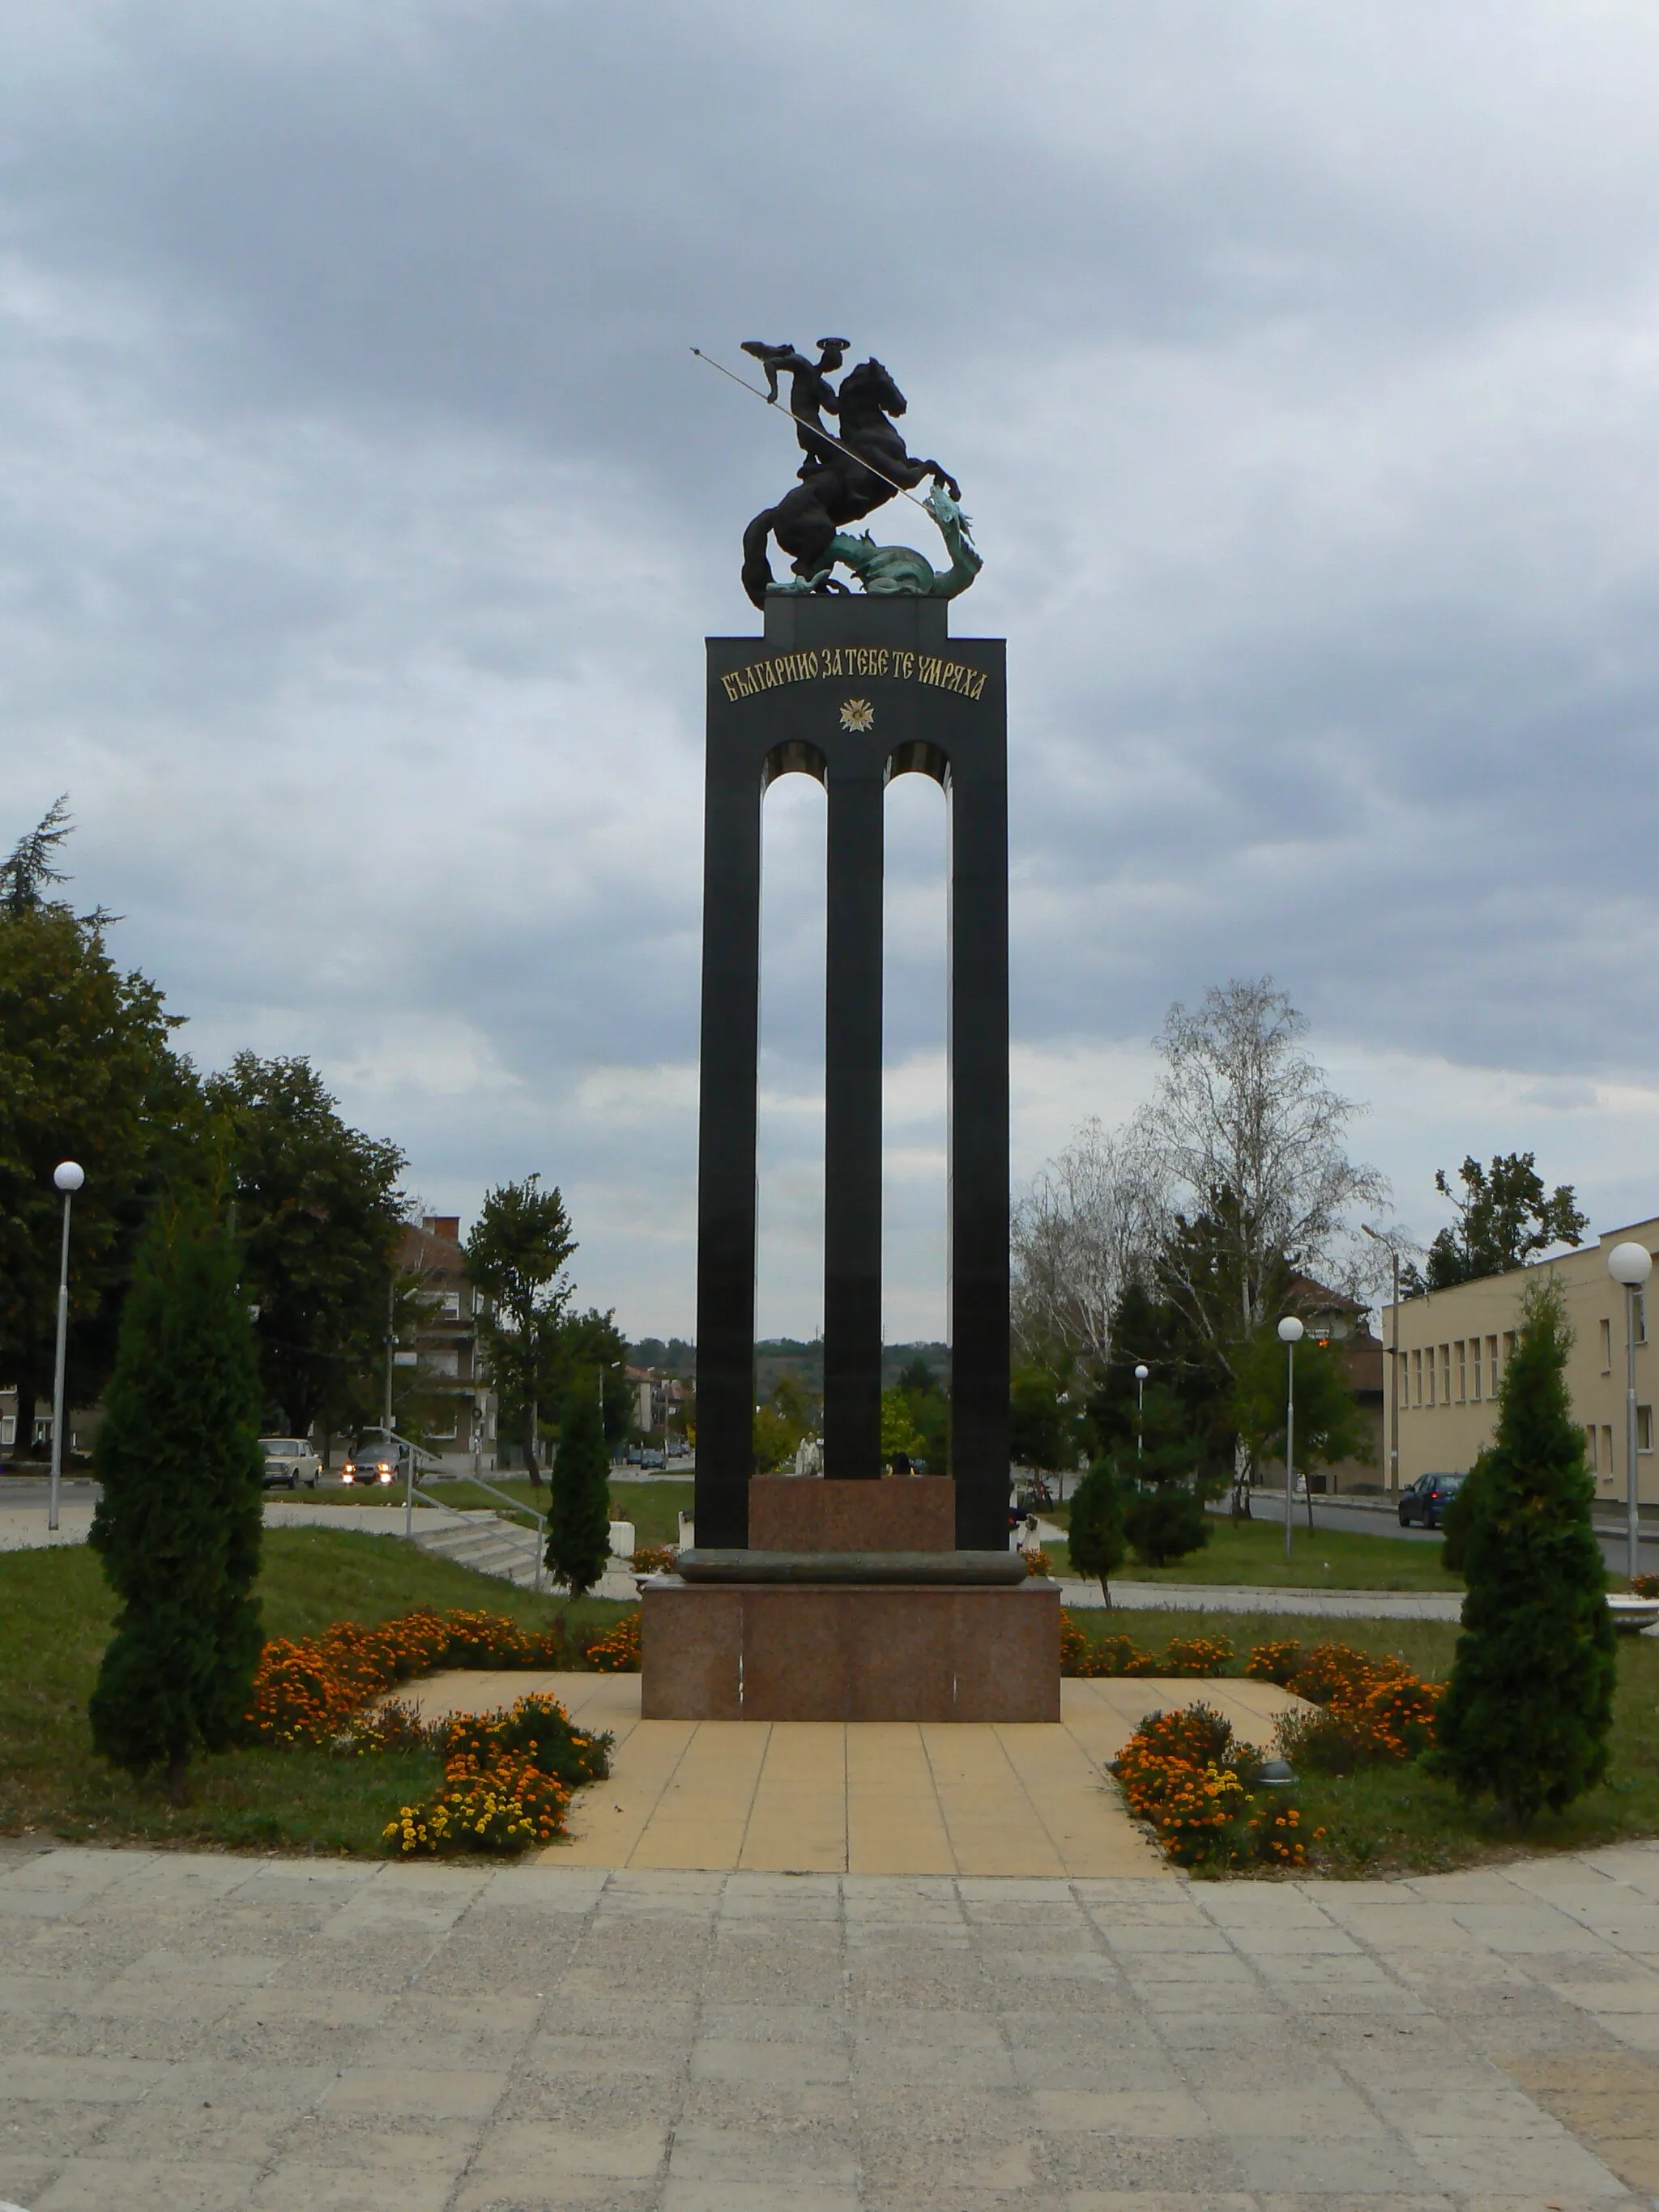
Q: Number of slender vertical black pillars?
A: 3